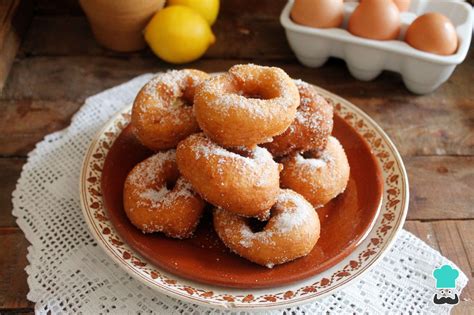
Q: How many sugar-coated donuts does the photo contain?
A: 7